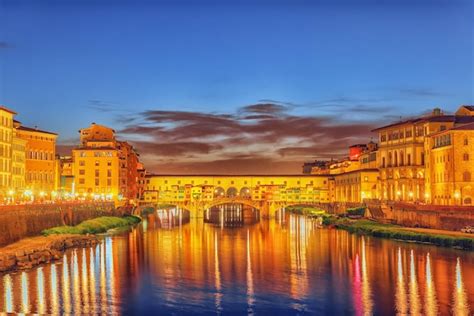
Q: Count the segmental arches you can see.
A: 3